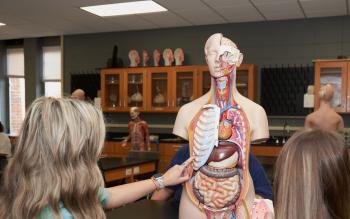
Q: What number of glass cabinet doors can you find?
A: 7